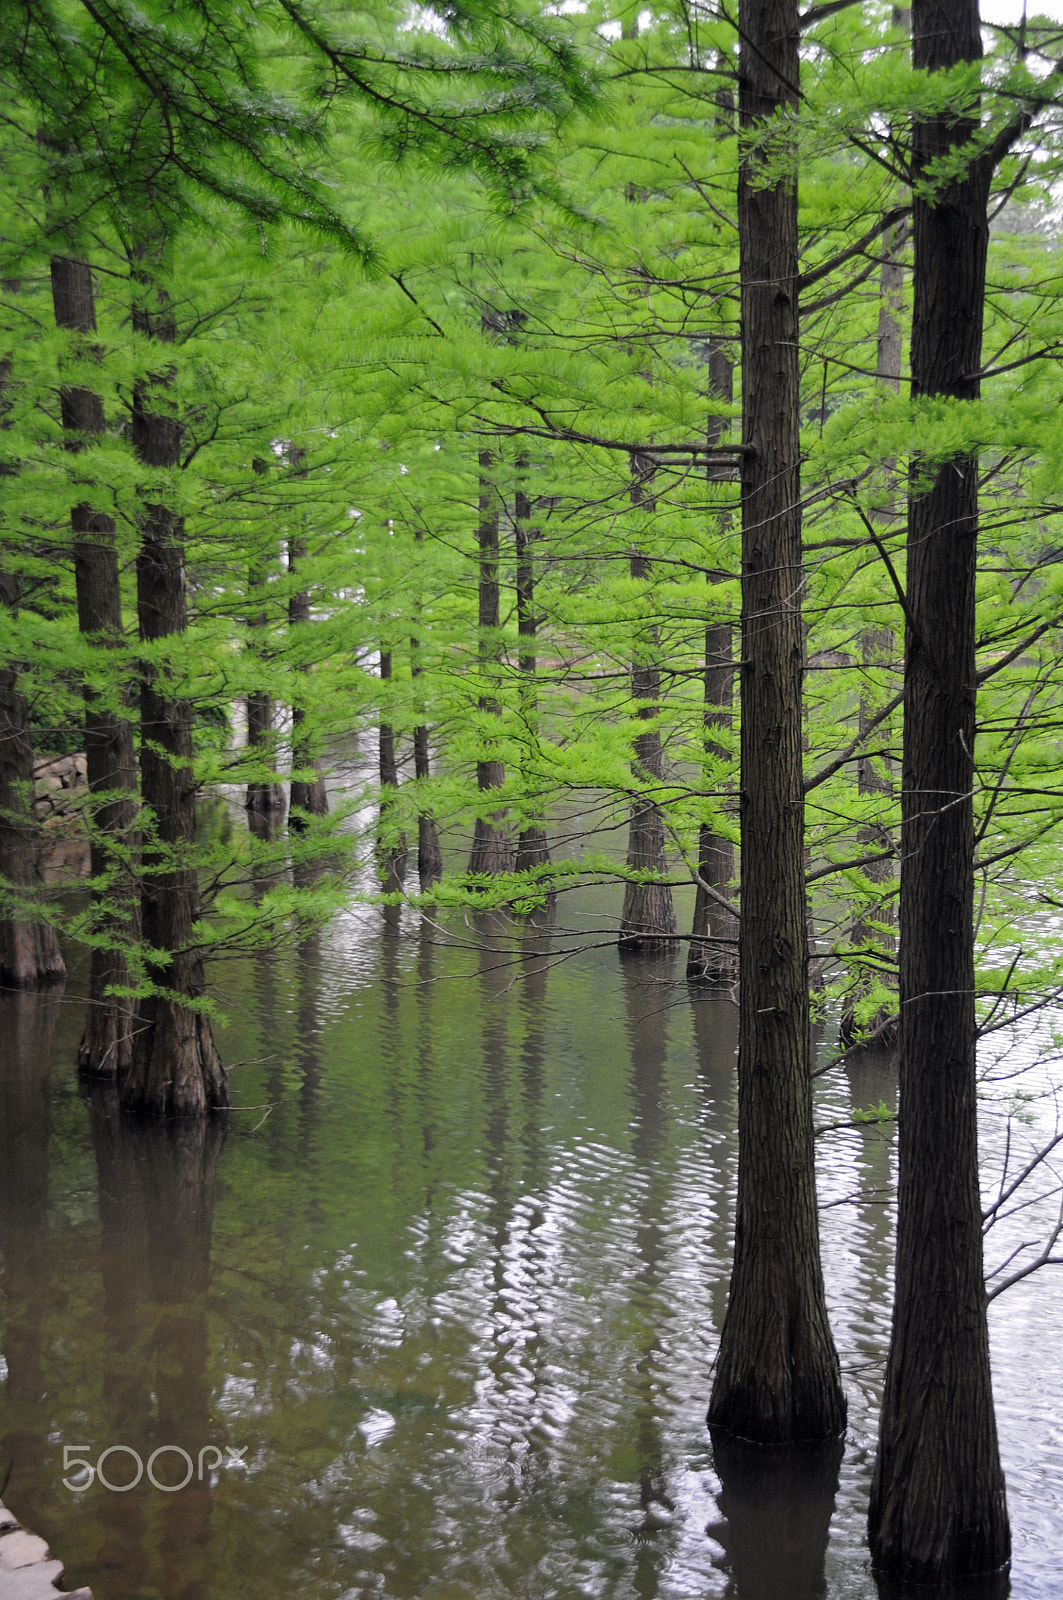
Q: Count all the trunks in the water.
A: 14